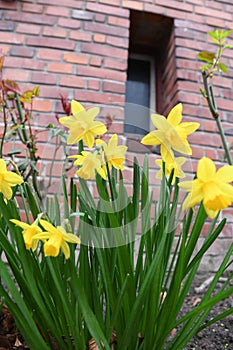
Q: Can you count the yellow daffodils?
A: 9